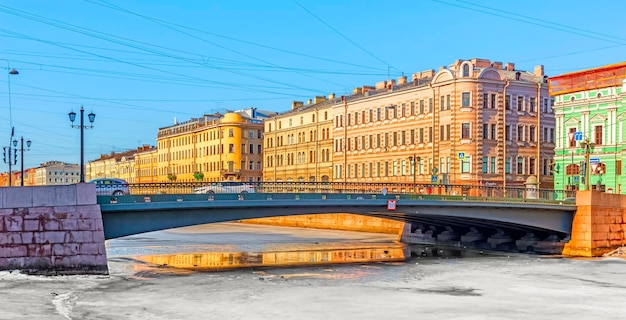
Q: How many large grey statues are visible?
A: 0